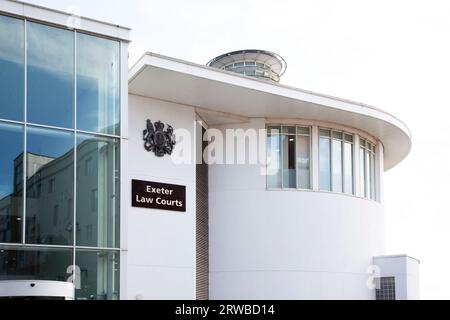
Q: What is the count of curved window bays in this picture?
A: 3